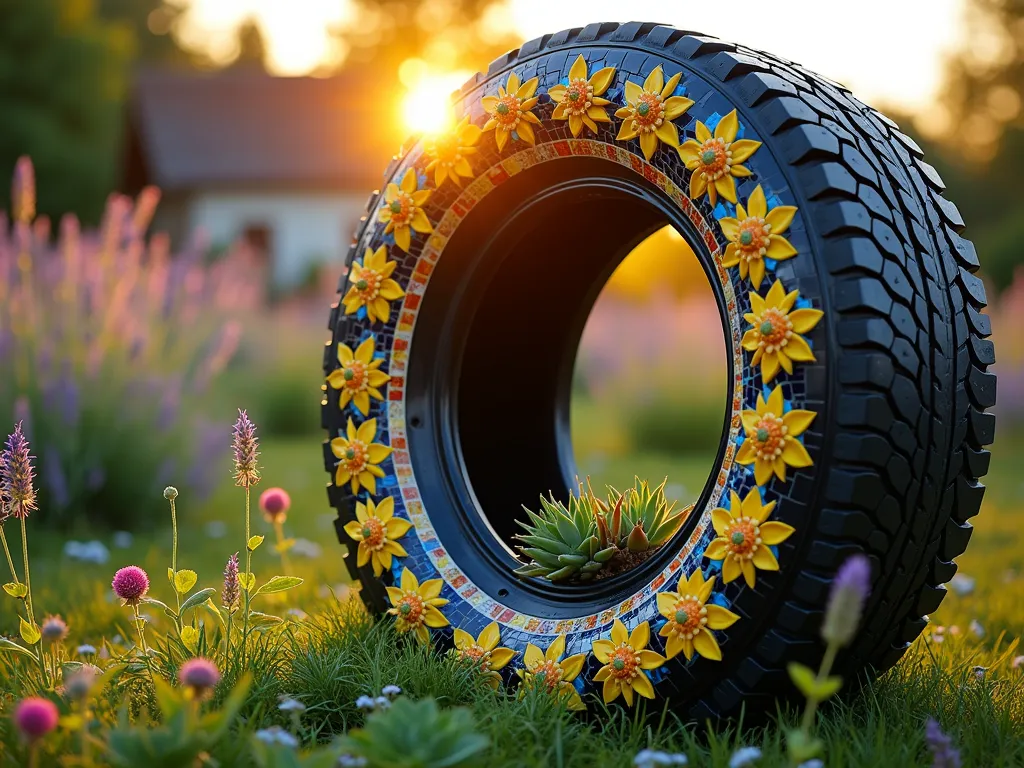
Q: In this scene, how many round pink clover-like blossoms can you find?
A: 4